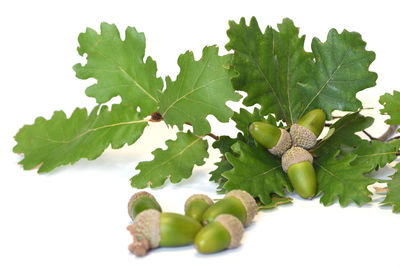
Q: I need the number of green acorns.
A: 8